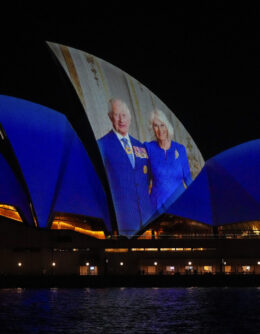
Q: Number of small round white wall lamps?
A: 8